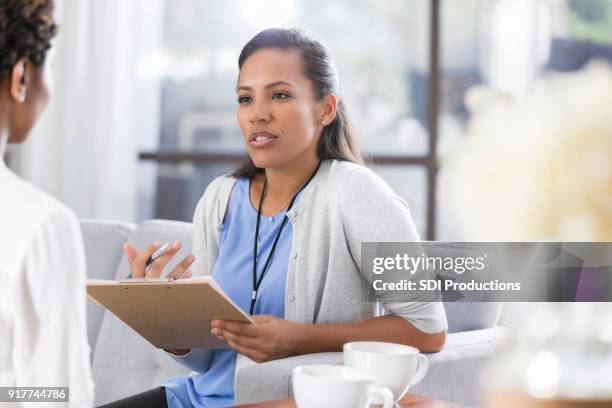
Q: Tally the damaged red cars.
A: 0